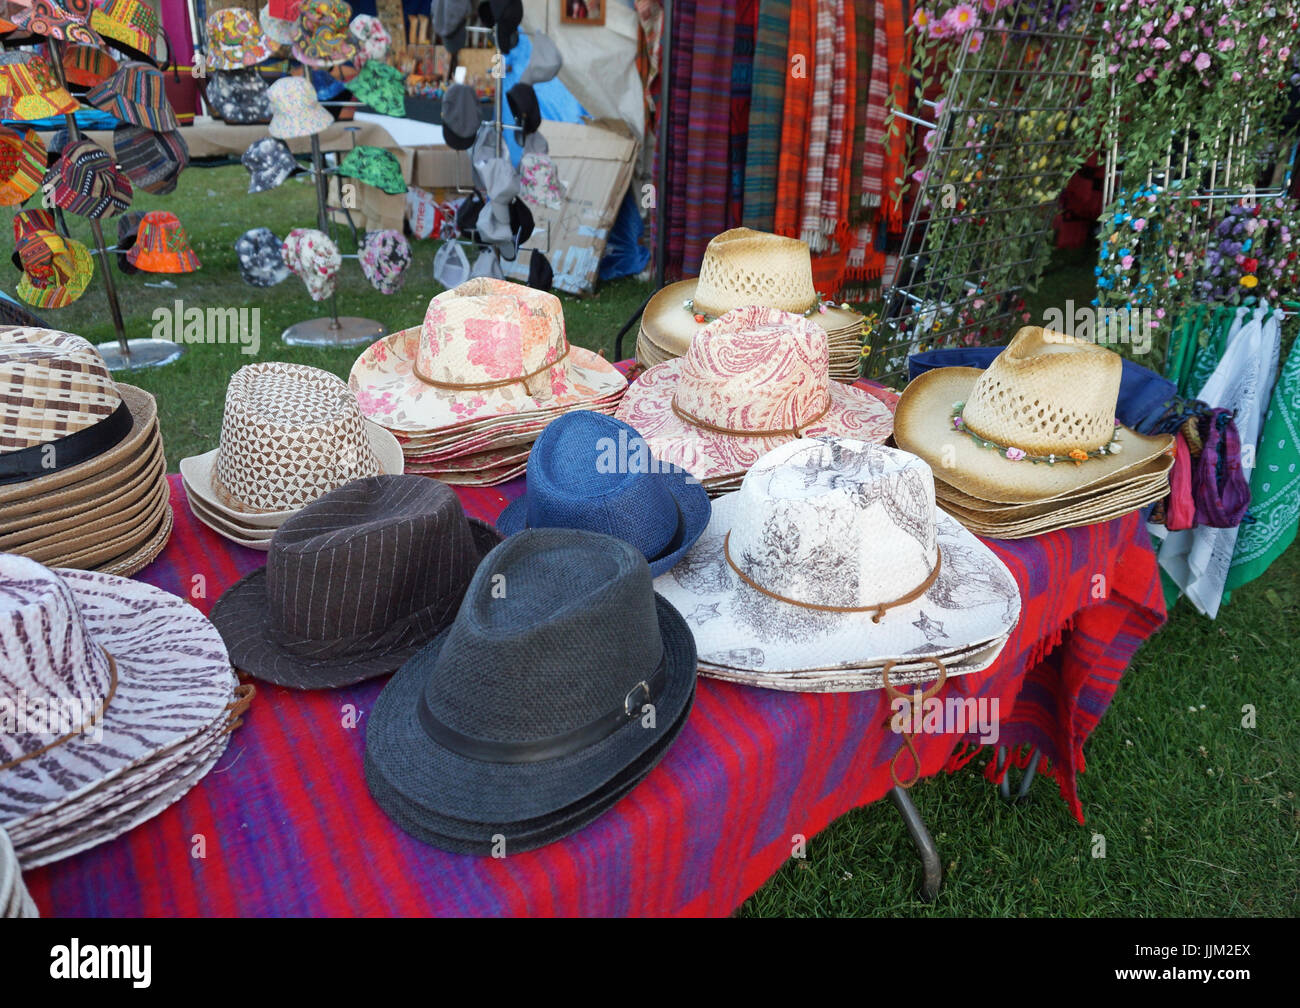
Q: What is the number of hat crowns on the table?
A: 11